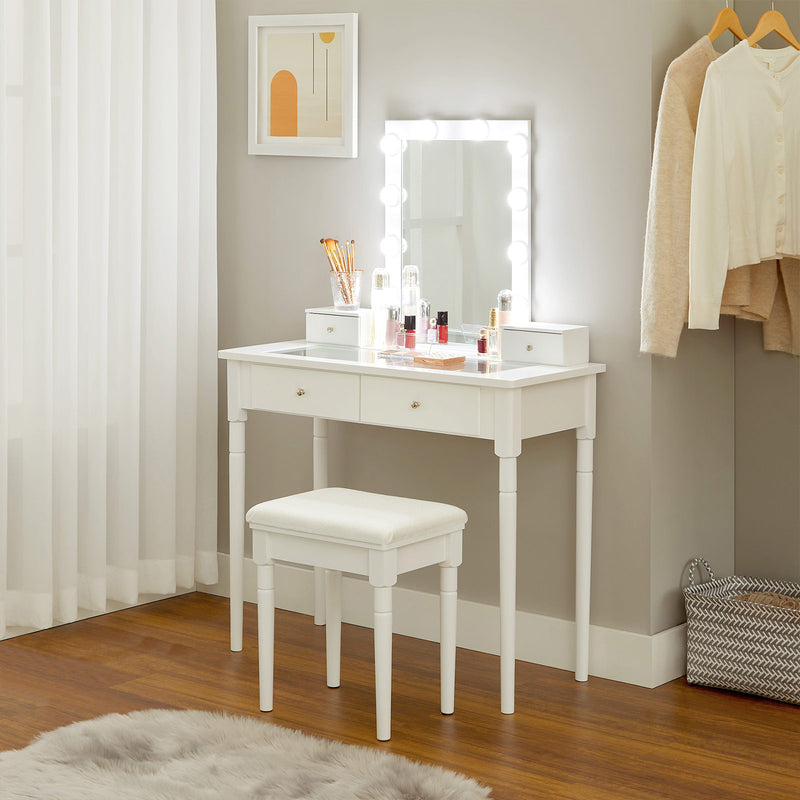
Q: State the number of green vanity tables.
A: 0